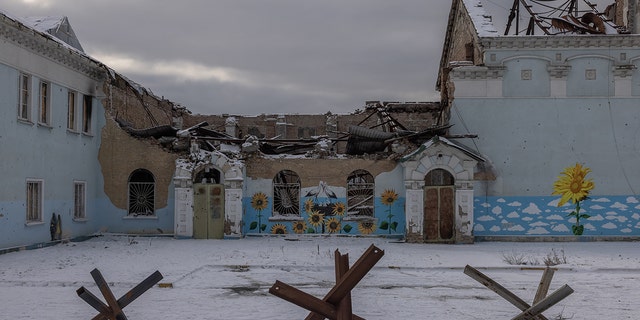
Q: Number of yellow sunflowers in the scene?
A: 10